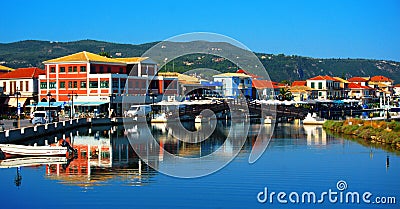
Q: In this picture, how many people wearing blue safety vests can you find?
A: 0